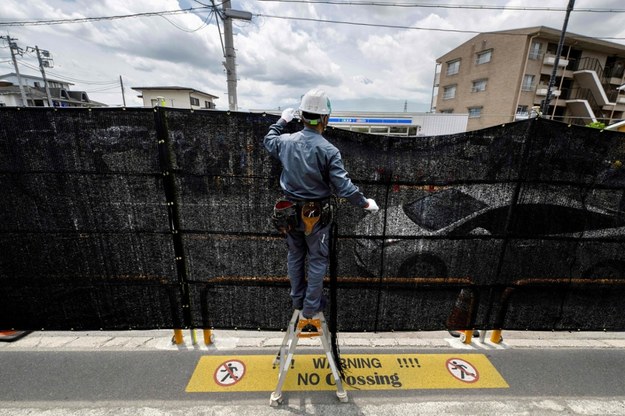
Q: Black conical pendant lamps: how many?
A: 0